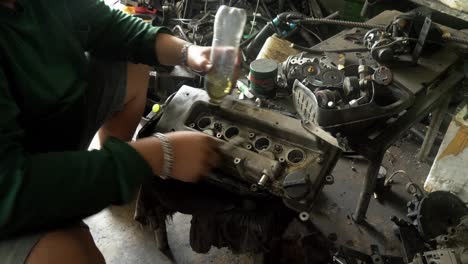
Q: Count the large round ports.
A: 4